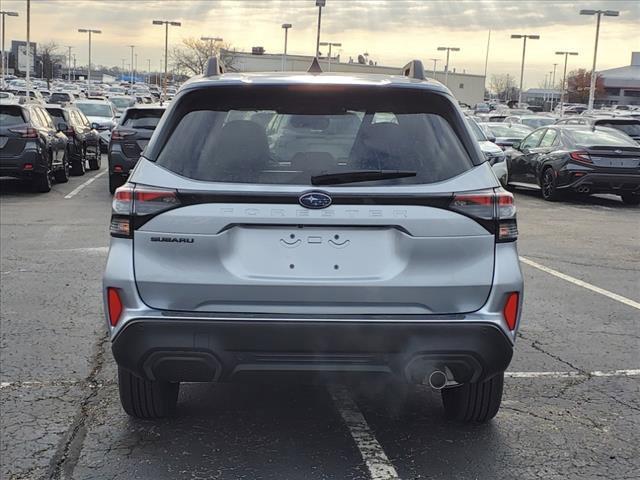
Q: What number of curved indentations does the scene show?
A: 2